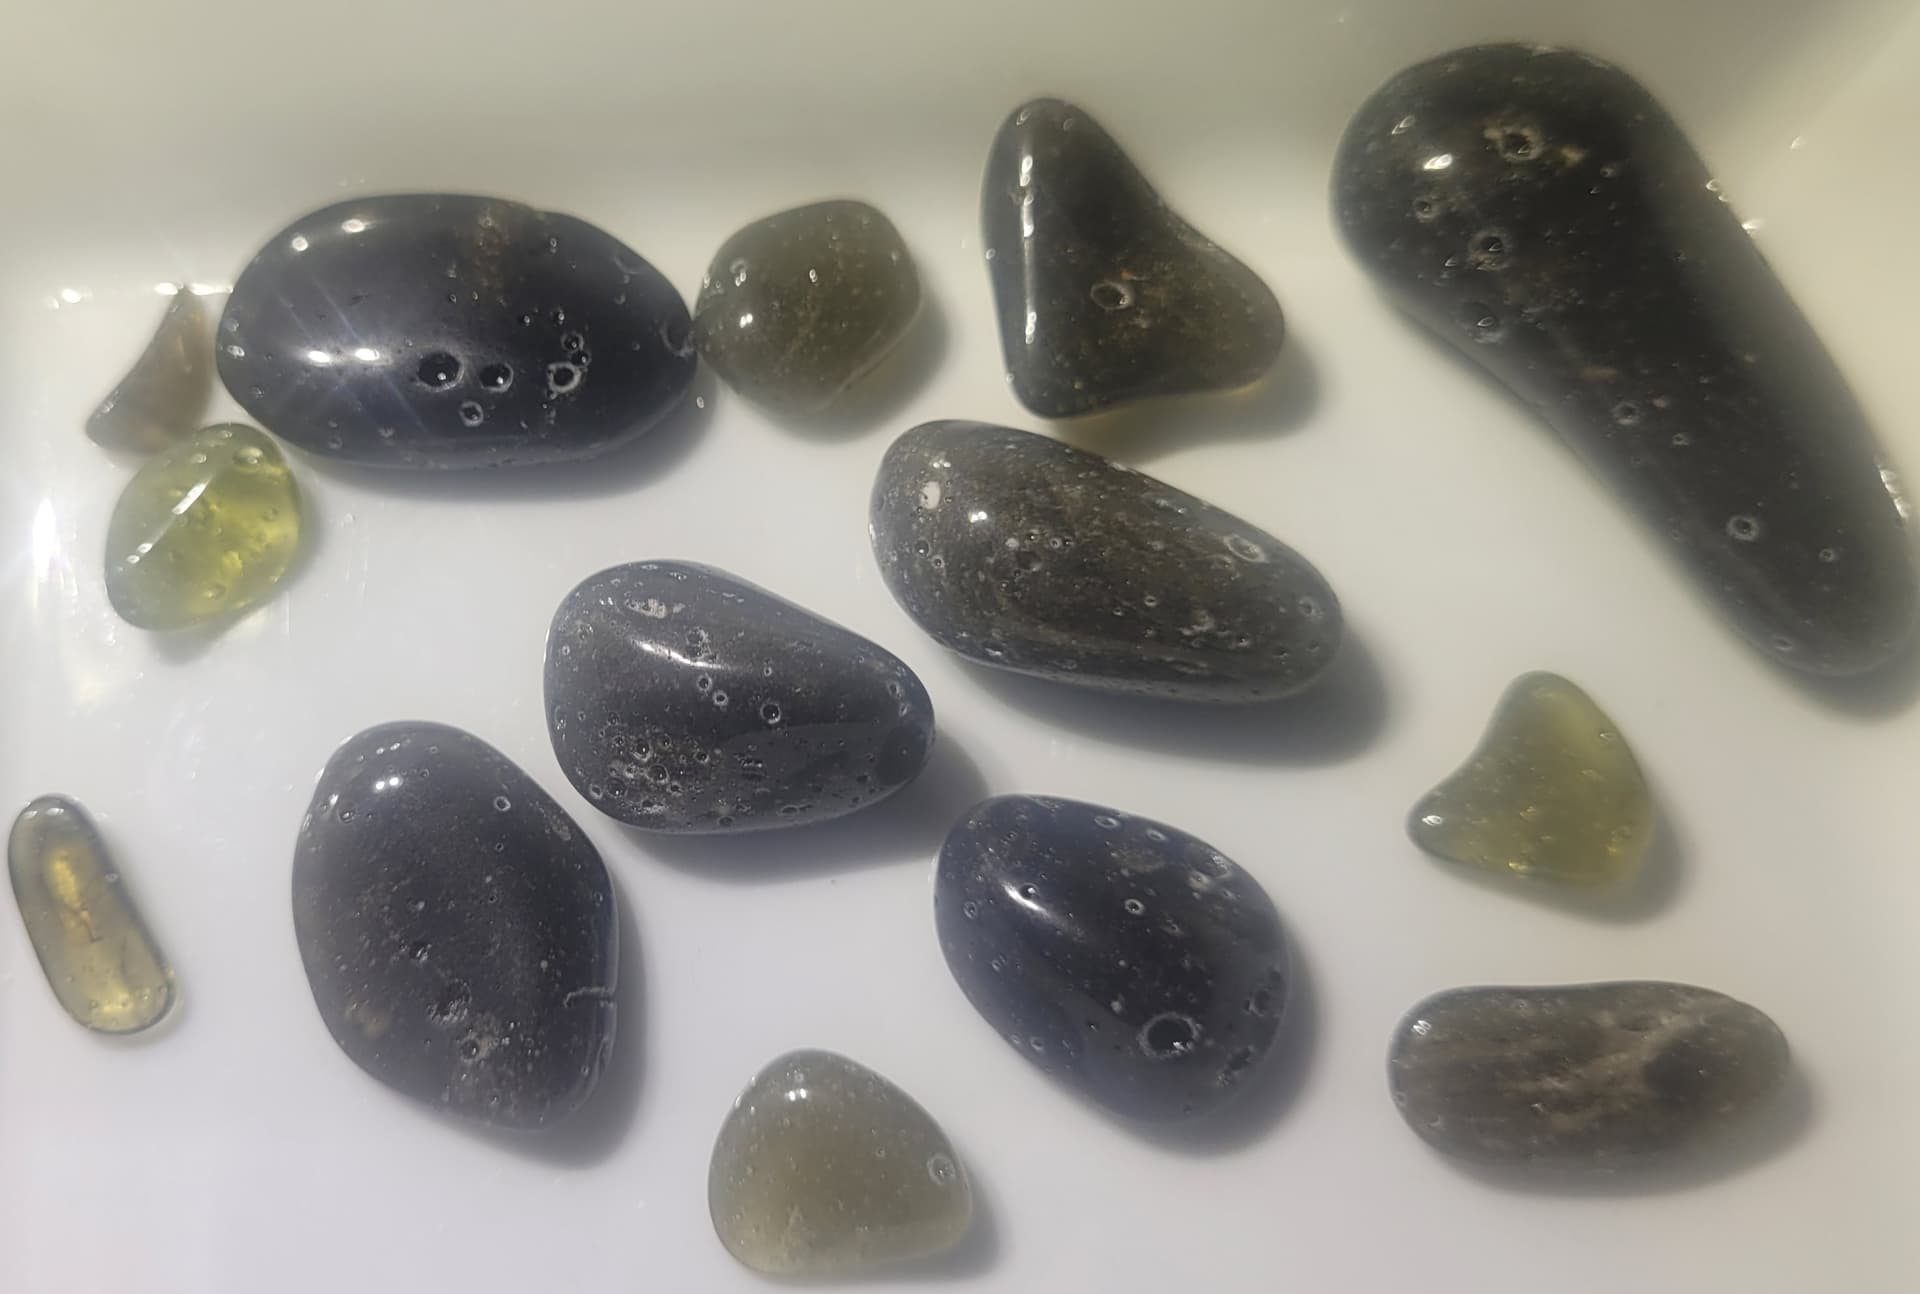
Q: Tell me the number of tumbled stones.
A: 14